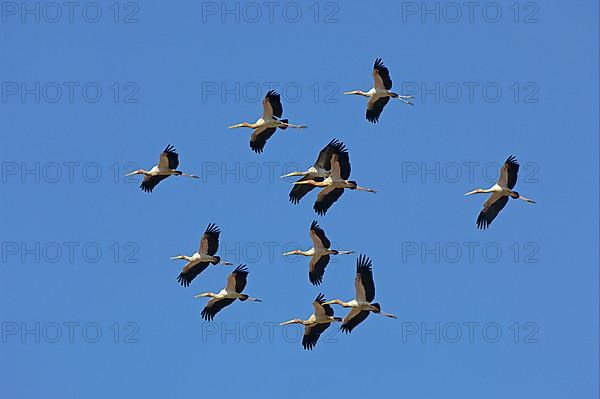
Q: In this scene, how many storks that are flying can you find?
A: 11